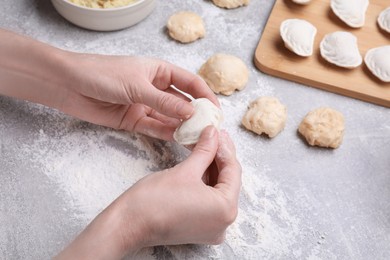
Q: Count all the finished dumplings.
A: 6